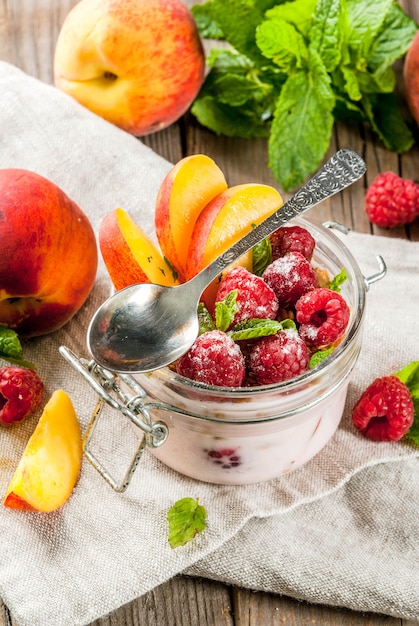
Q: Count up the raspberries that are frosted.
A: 5